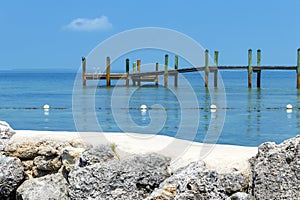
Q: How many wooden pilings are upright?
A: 13